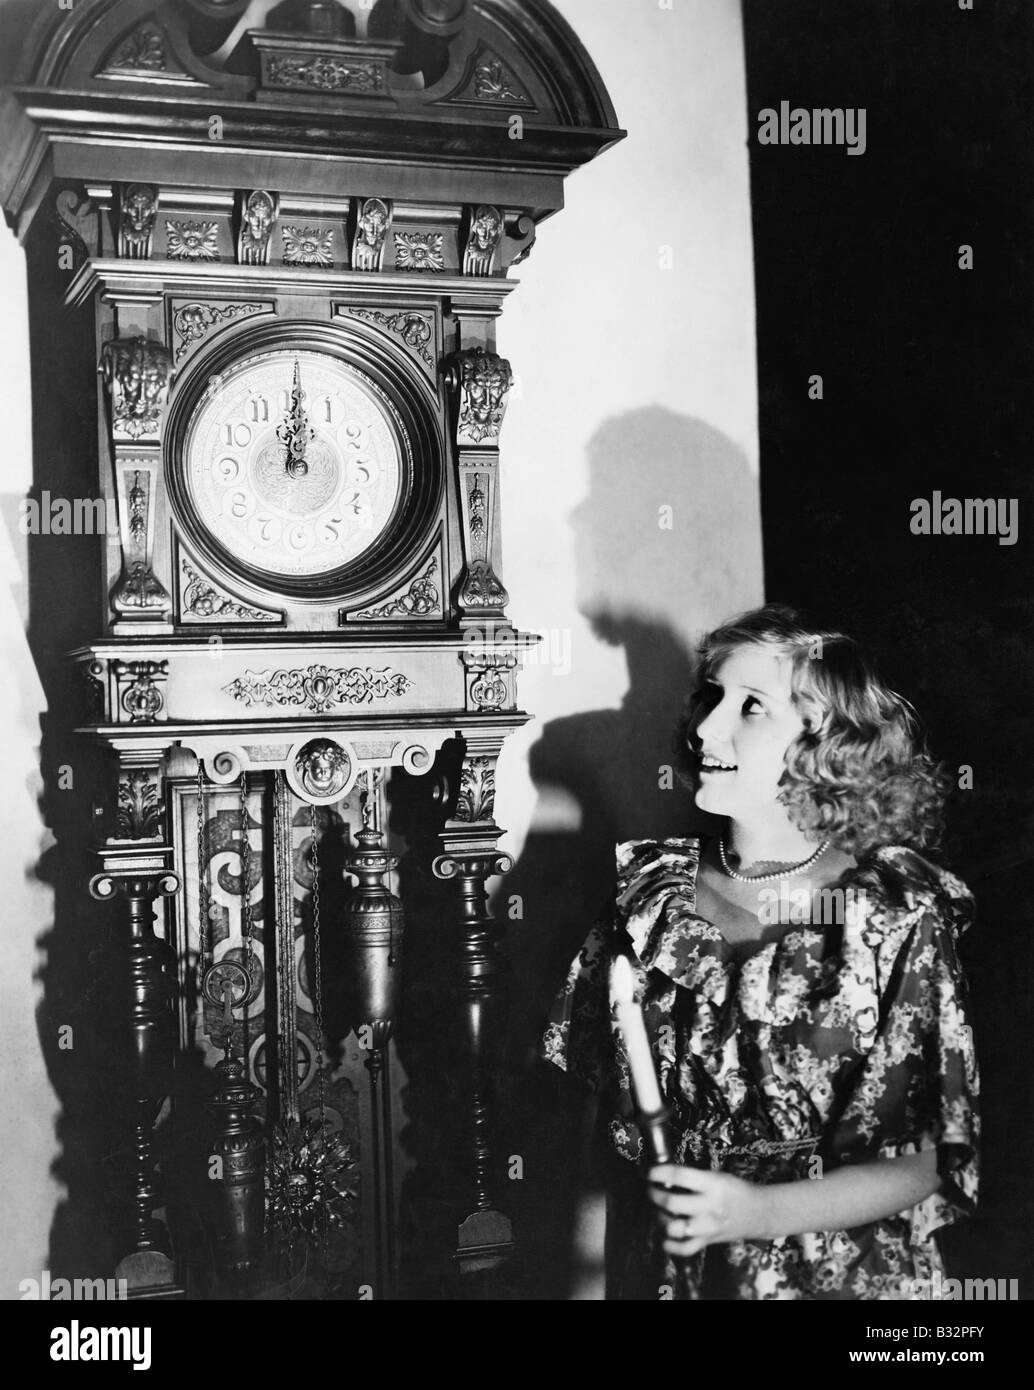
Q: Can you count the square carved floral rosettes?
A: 3